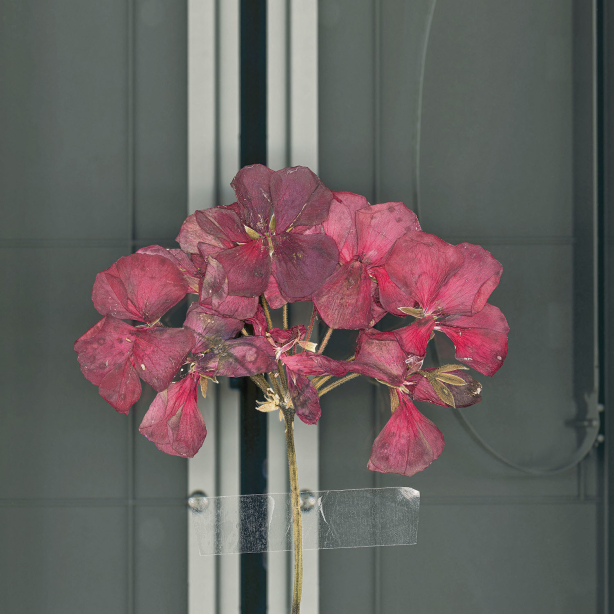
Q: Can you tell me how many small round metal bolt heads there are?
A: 2